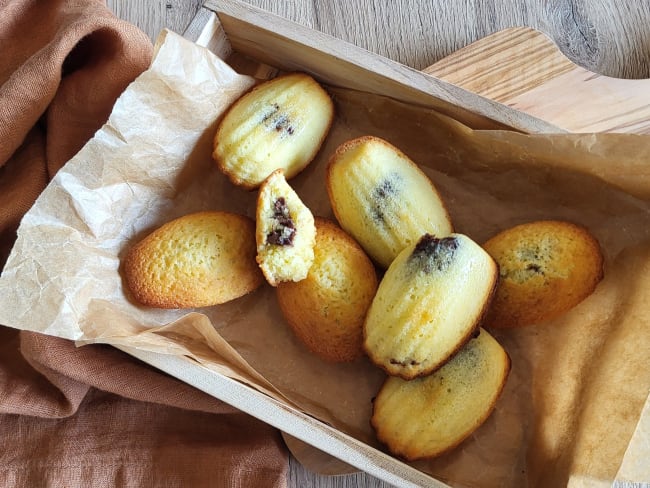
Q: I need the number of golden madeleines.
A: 8